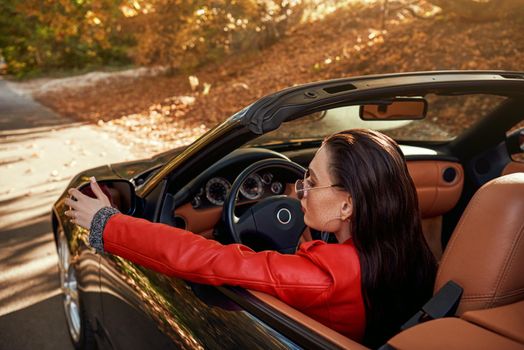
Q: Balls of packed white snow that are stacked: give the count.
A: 0